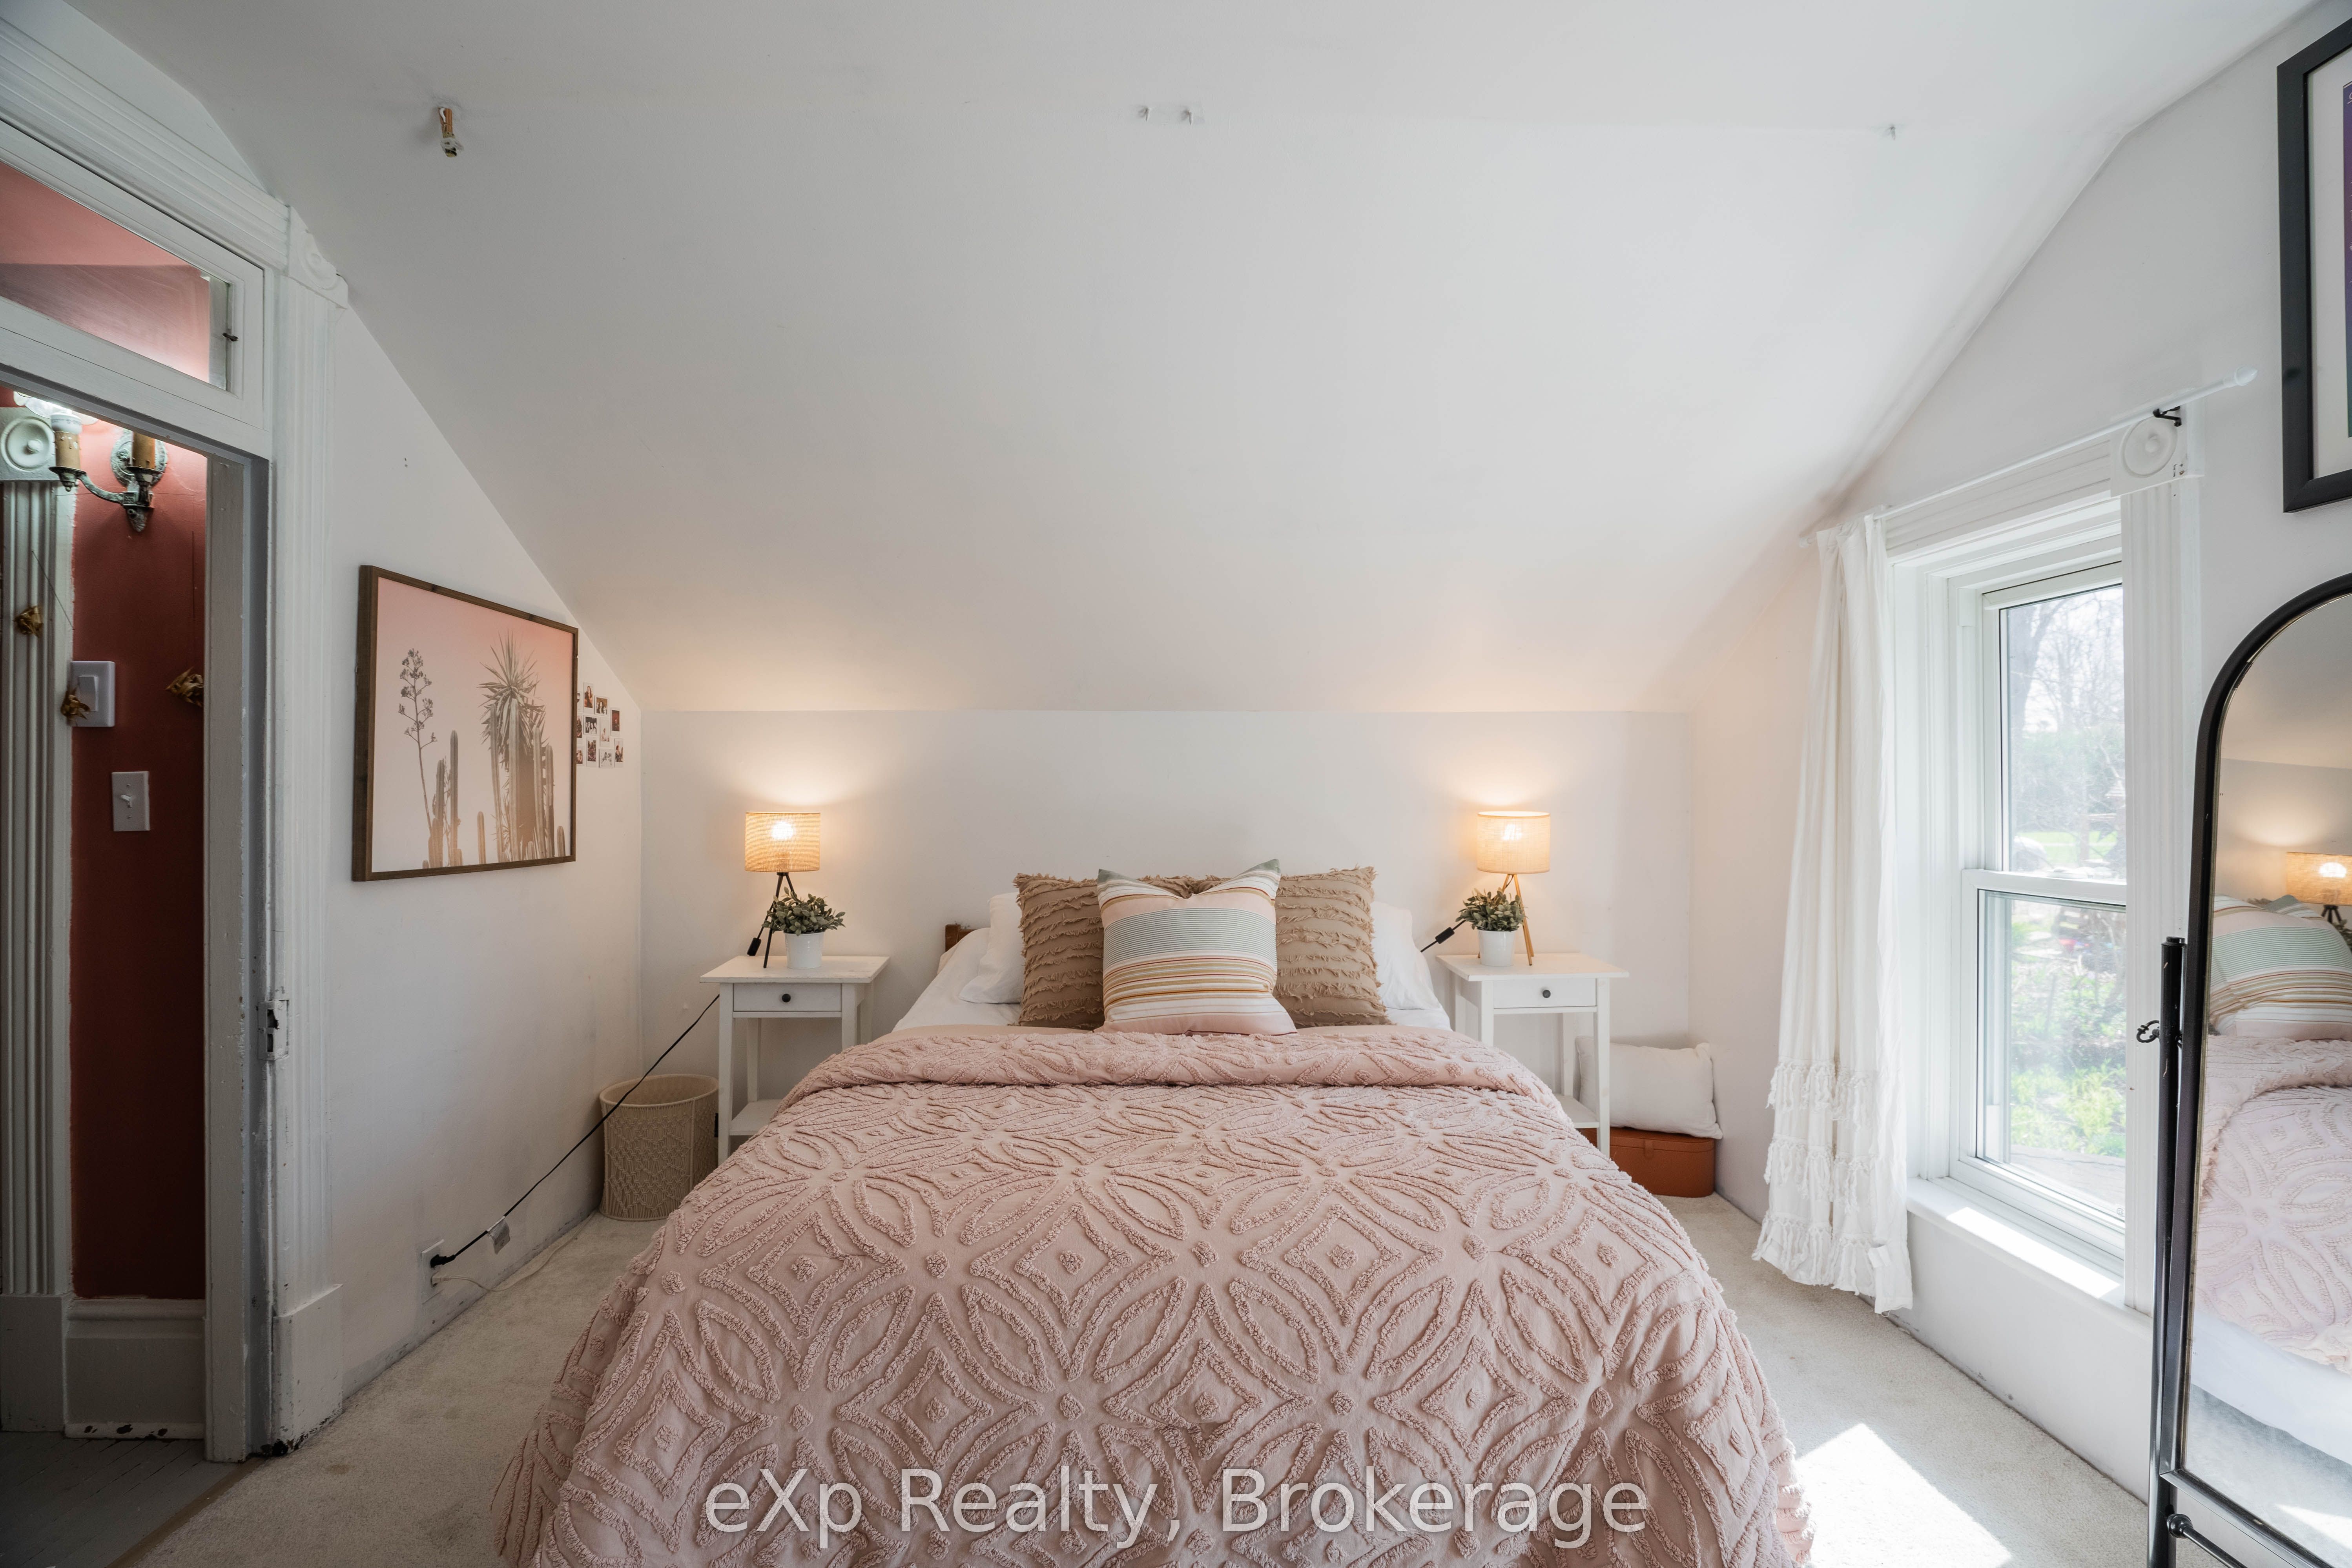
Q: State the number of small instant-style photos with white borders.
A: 11